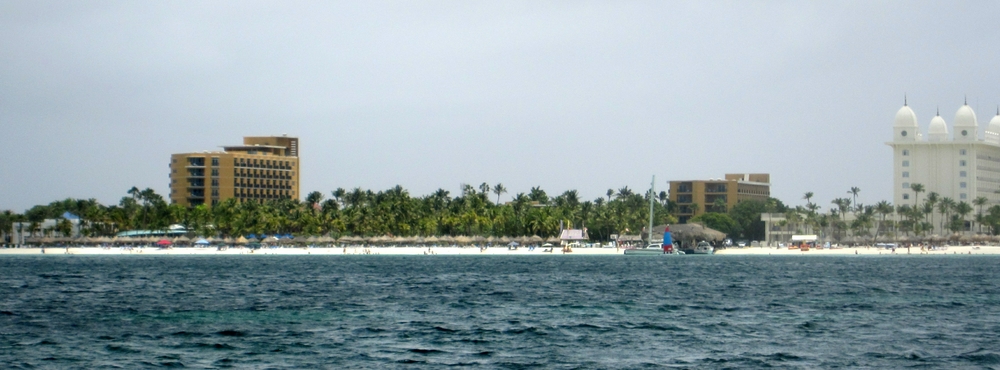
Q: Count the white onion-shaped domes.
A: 4